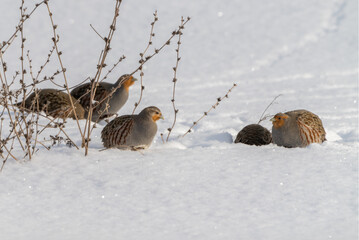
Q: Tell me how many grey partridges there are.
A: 5